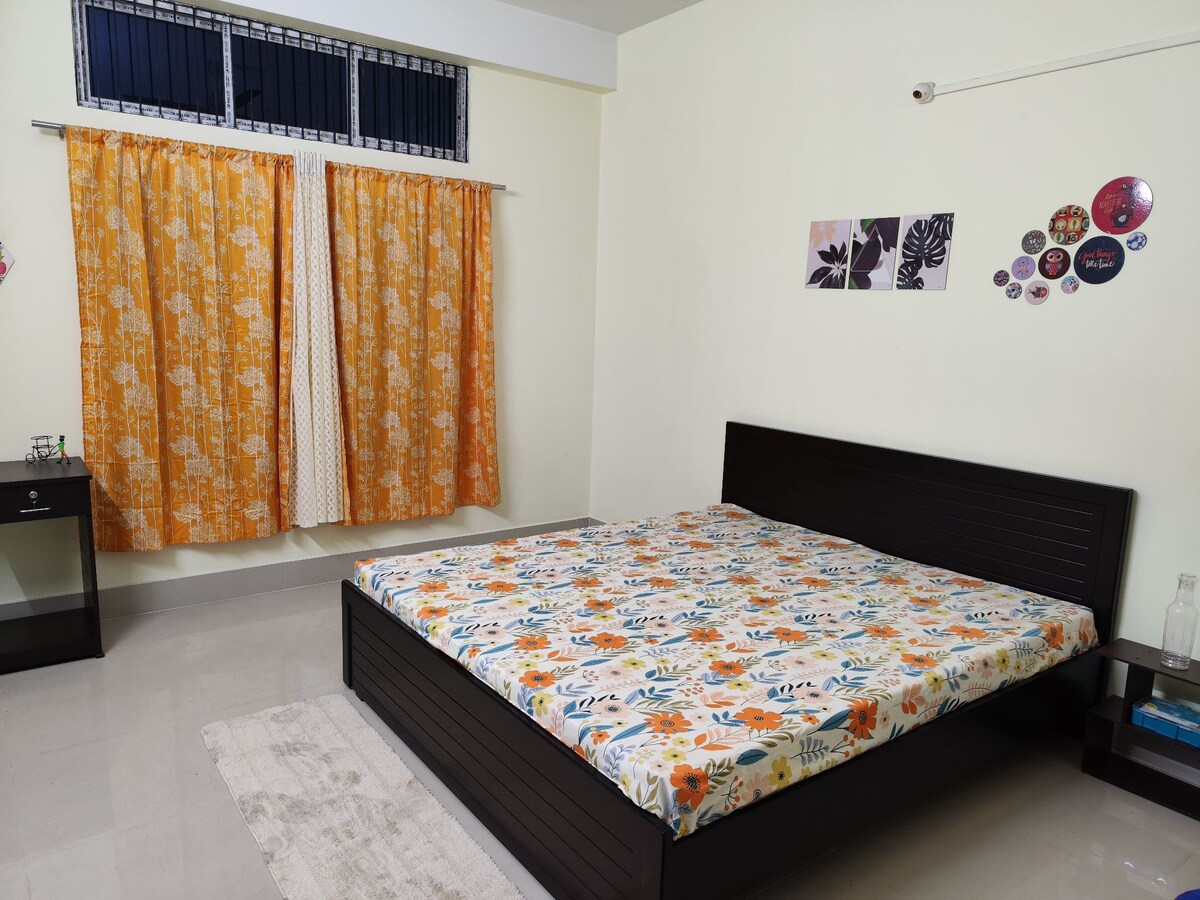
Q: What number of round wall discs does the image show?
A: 11